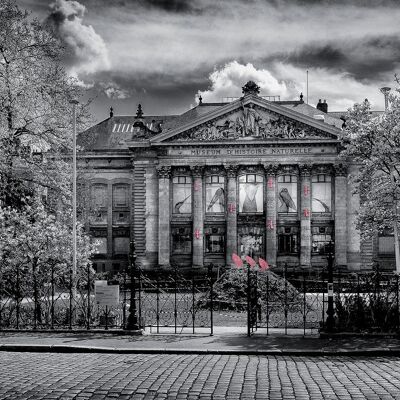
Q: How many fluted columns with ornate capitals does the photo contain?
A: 6